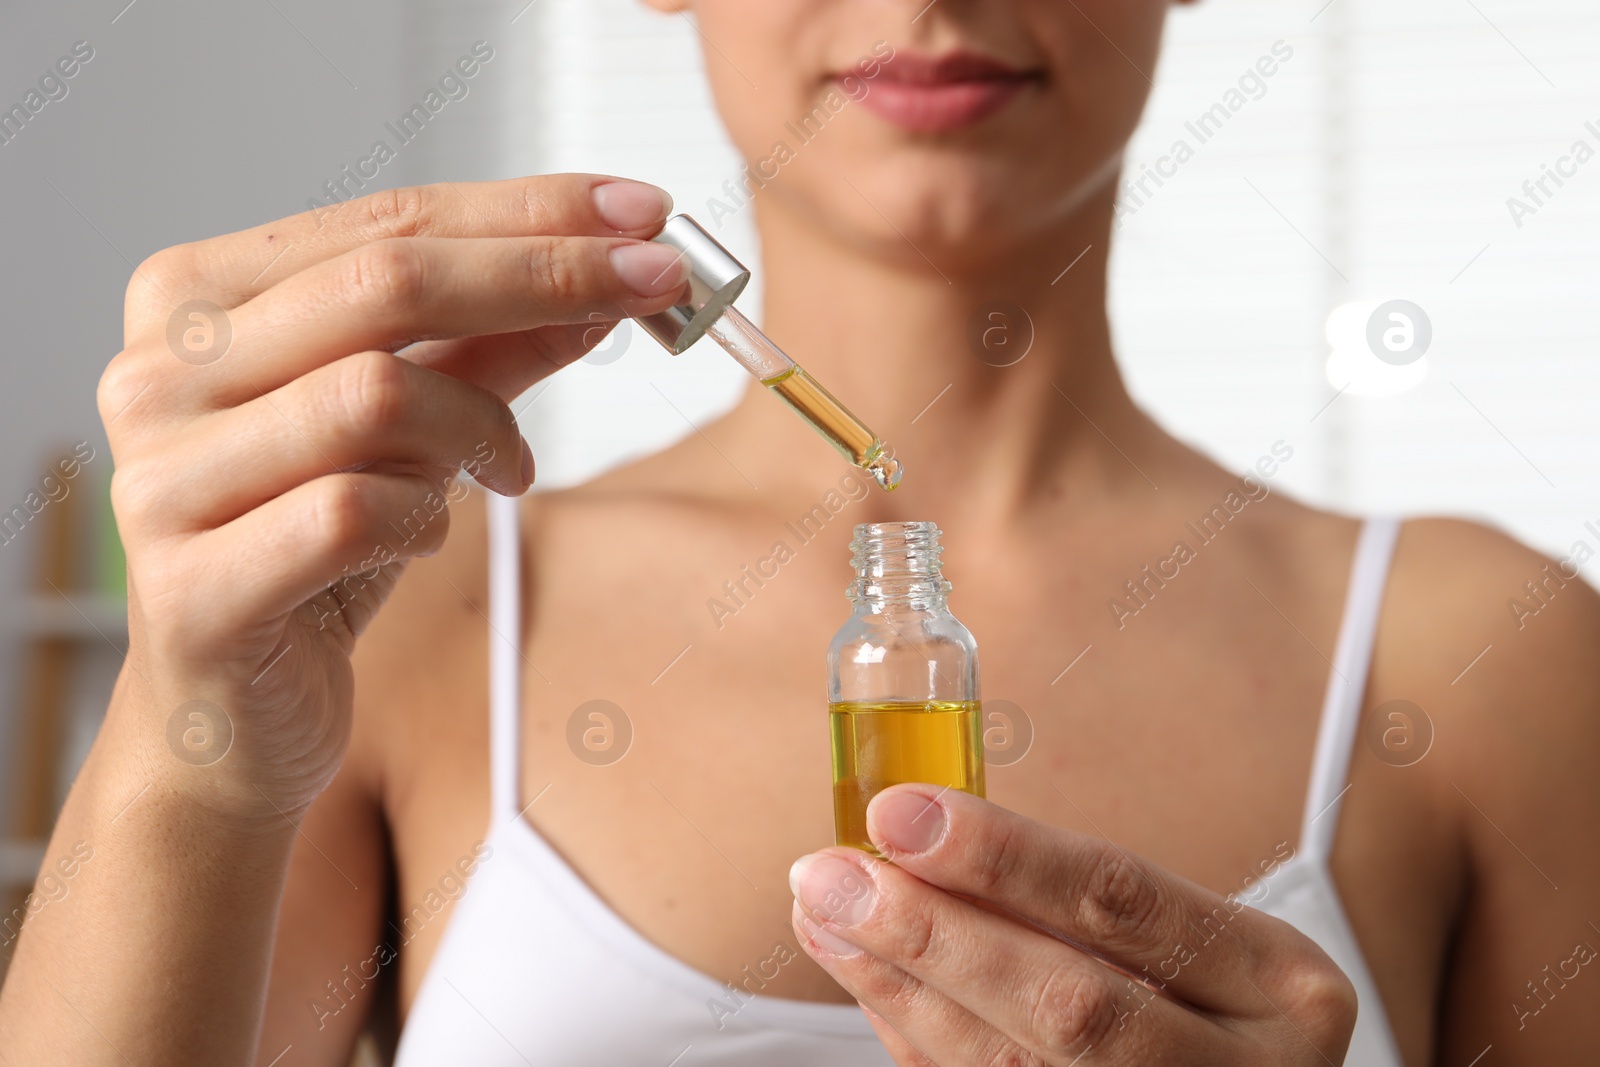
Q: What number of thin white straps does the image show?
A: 2